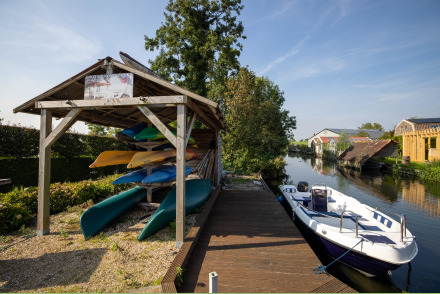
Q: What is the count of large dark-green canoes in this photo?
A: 2